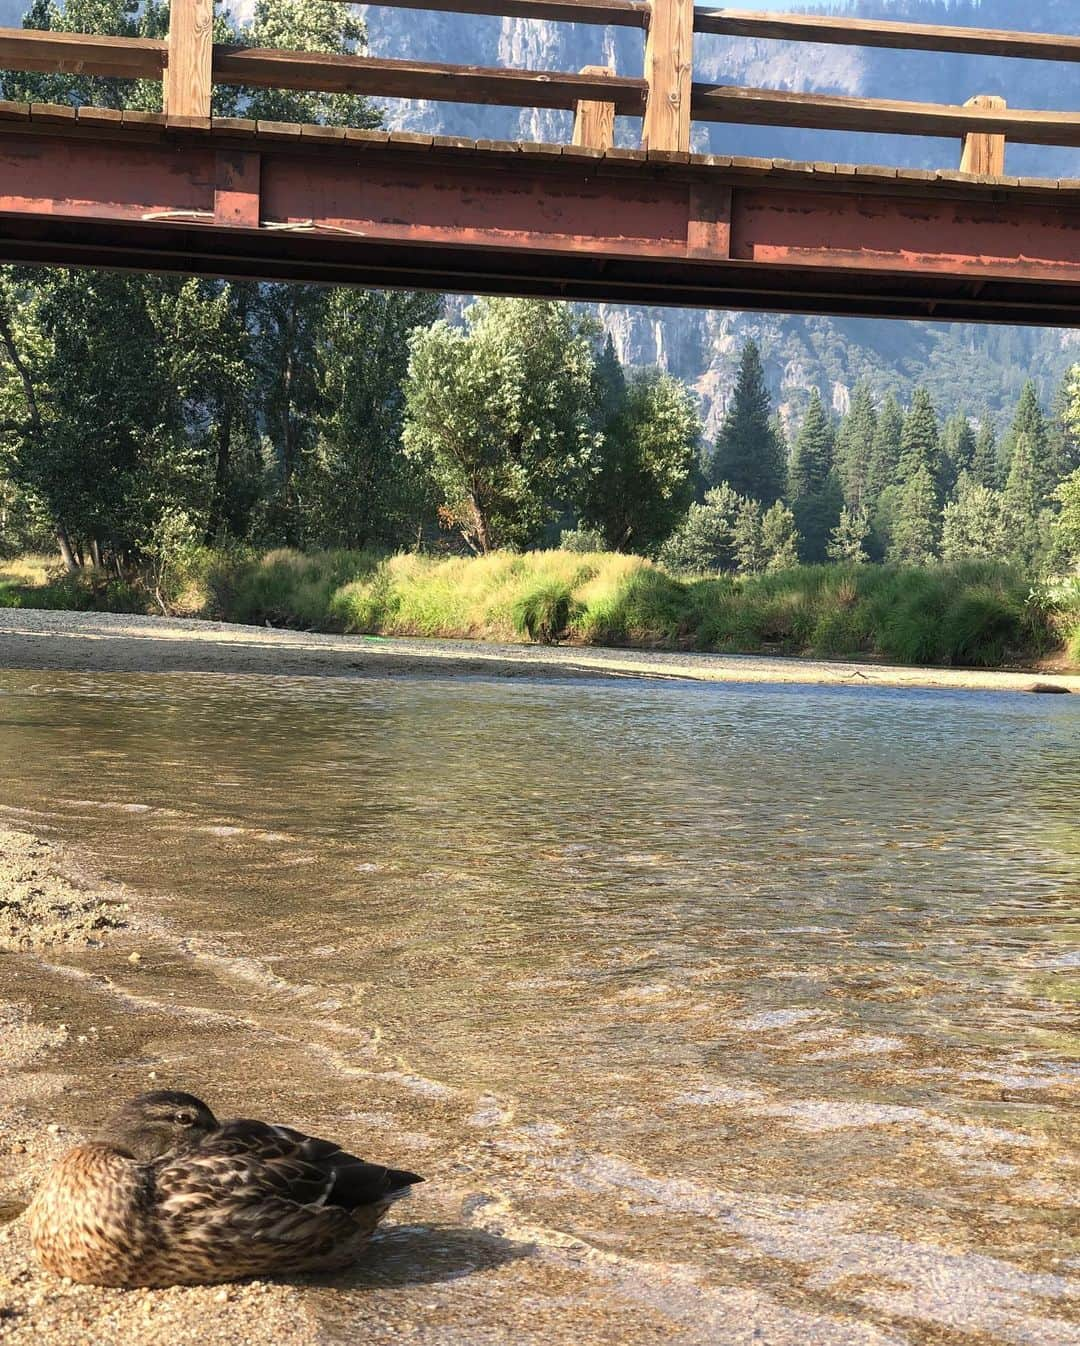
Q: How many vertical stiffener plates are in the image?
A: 2